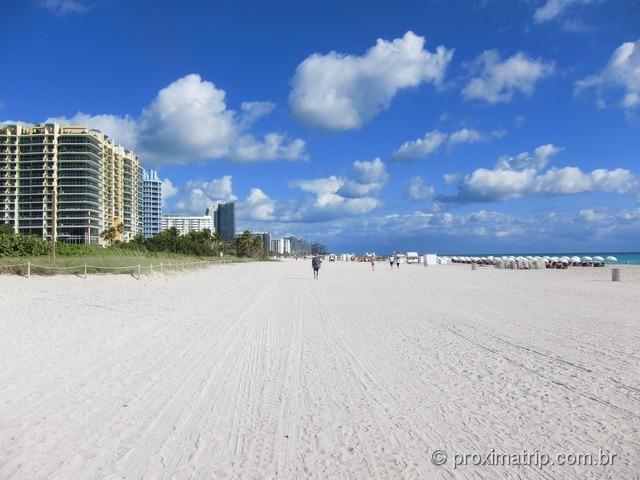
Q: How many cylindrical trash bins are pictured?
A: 2